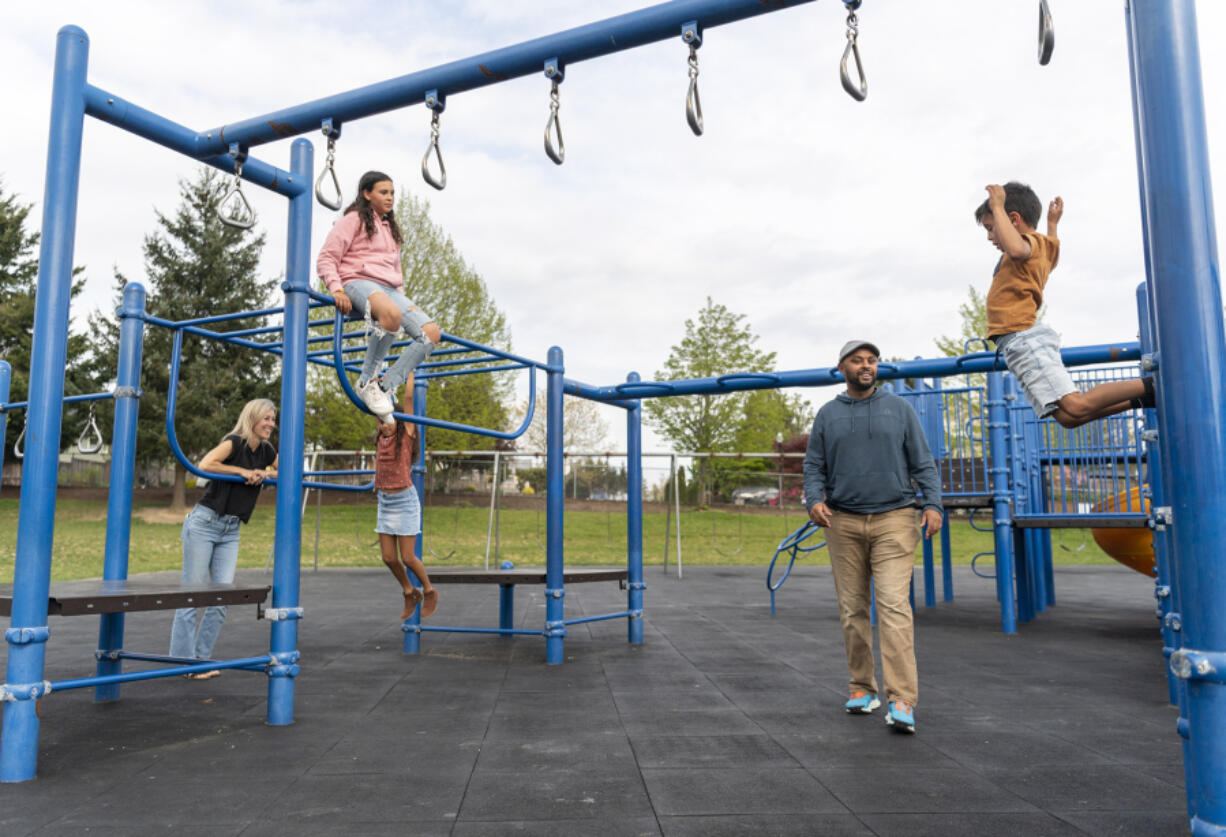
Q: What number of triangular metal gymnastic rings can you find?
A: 9